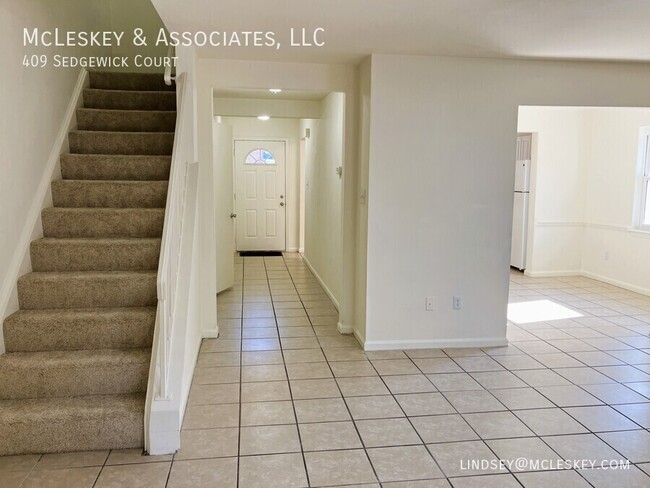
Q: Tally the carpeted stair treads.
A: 12